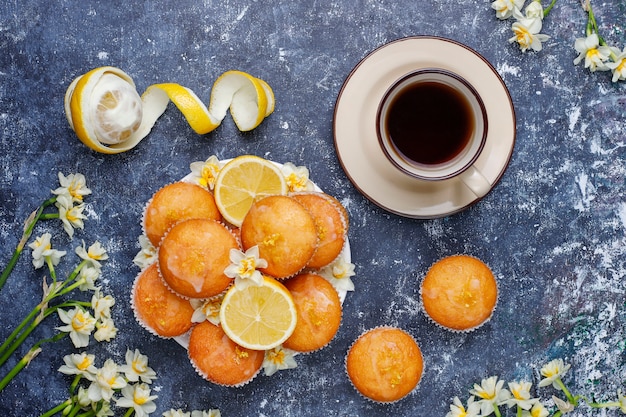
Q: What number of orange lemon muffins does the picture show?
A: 9